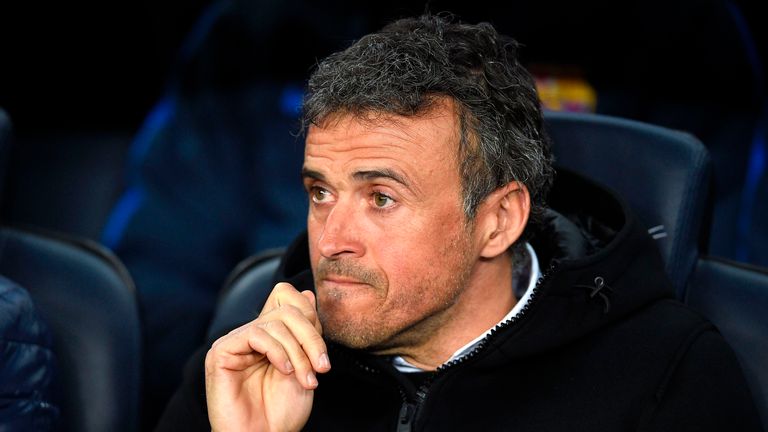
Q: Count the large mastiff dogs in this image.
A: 0